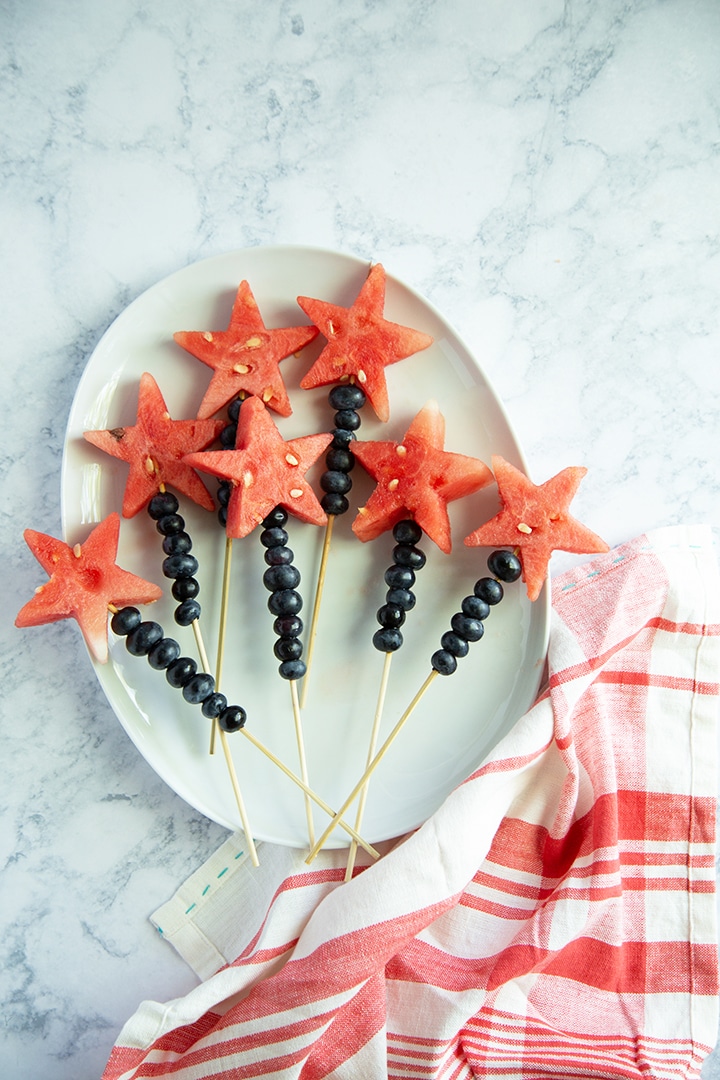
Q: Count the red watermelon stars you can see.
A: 7